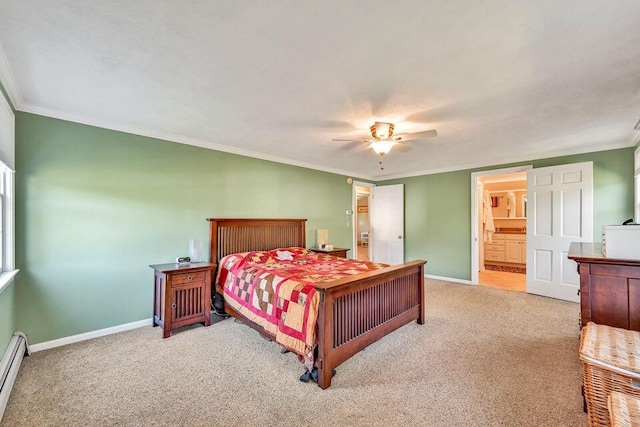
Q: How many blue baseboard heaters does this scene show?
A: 0